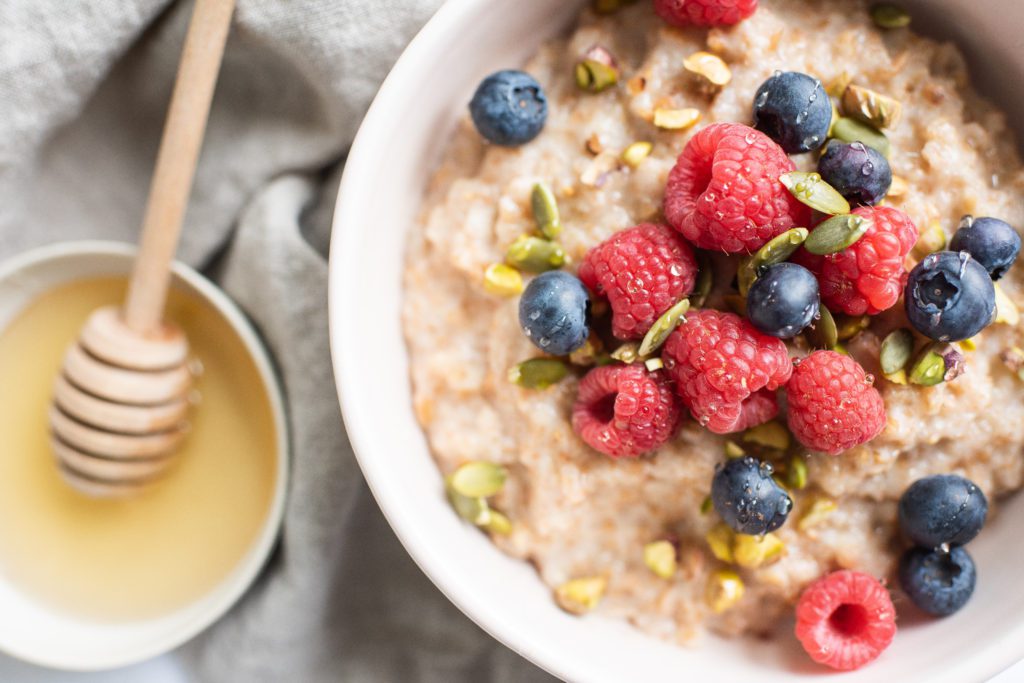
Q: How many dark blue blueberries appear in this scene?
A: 10